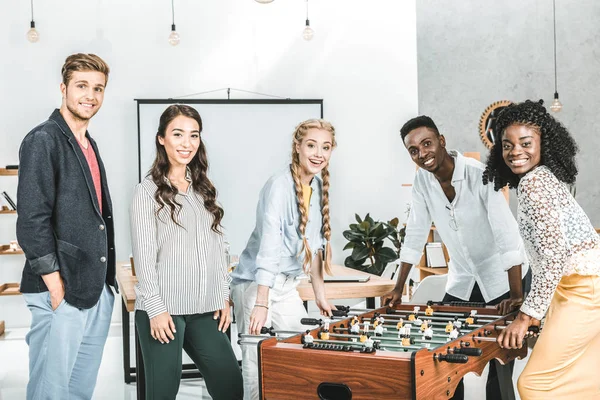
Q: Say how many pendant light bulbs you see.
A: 4